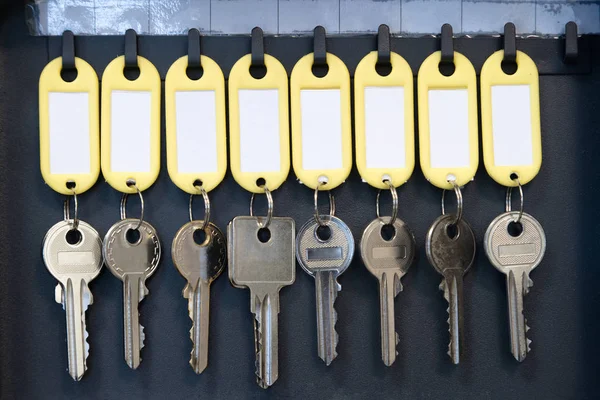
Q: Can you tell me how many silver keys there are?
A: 8